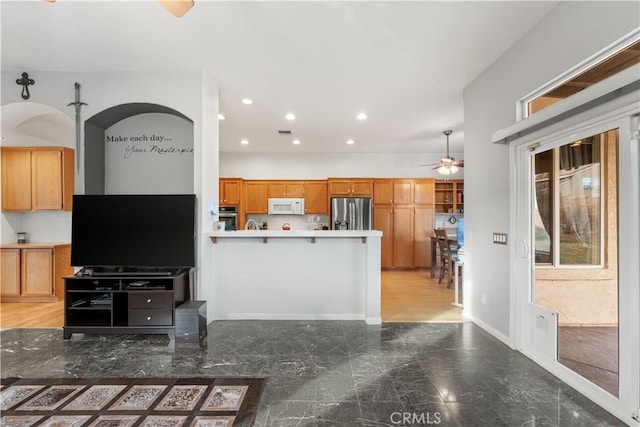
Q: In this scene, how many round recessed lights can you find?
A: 7